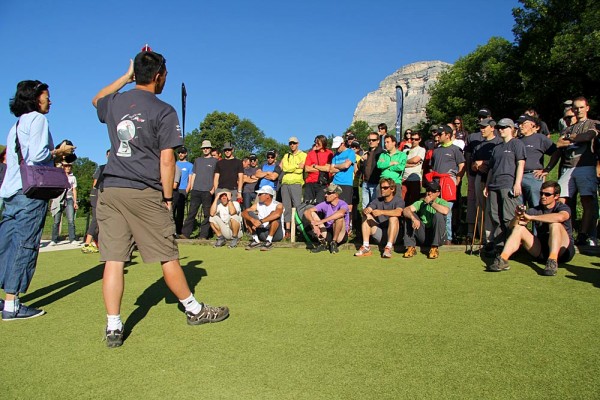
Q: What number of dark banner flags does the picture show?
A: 2